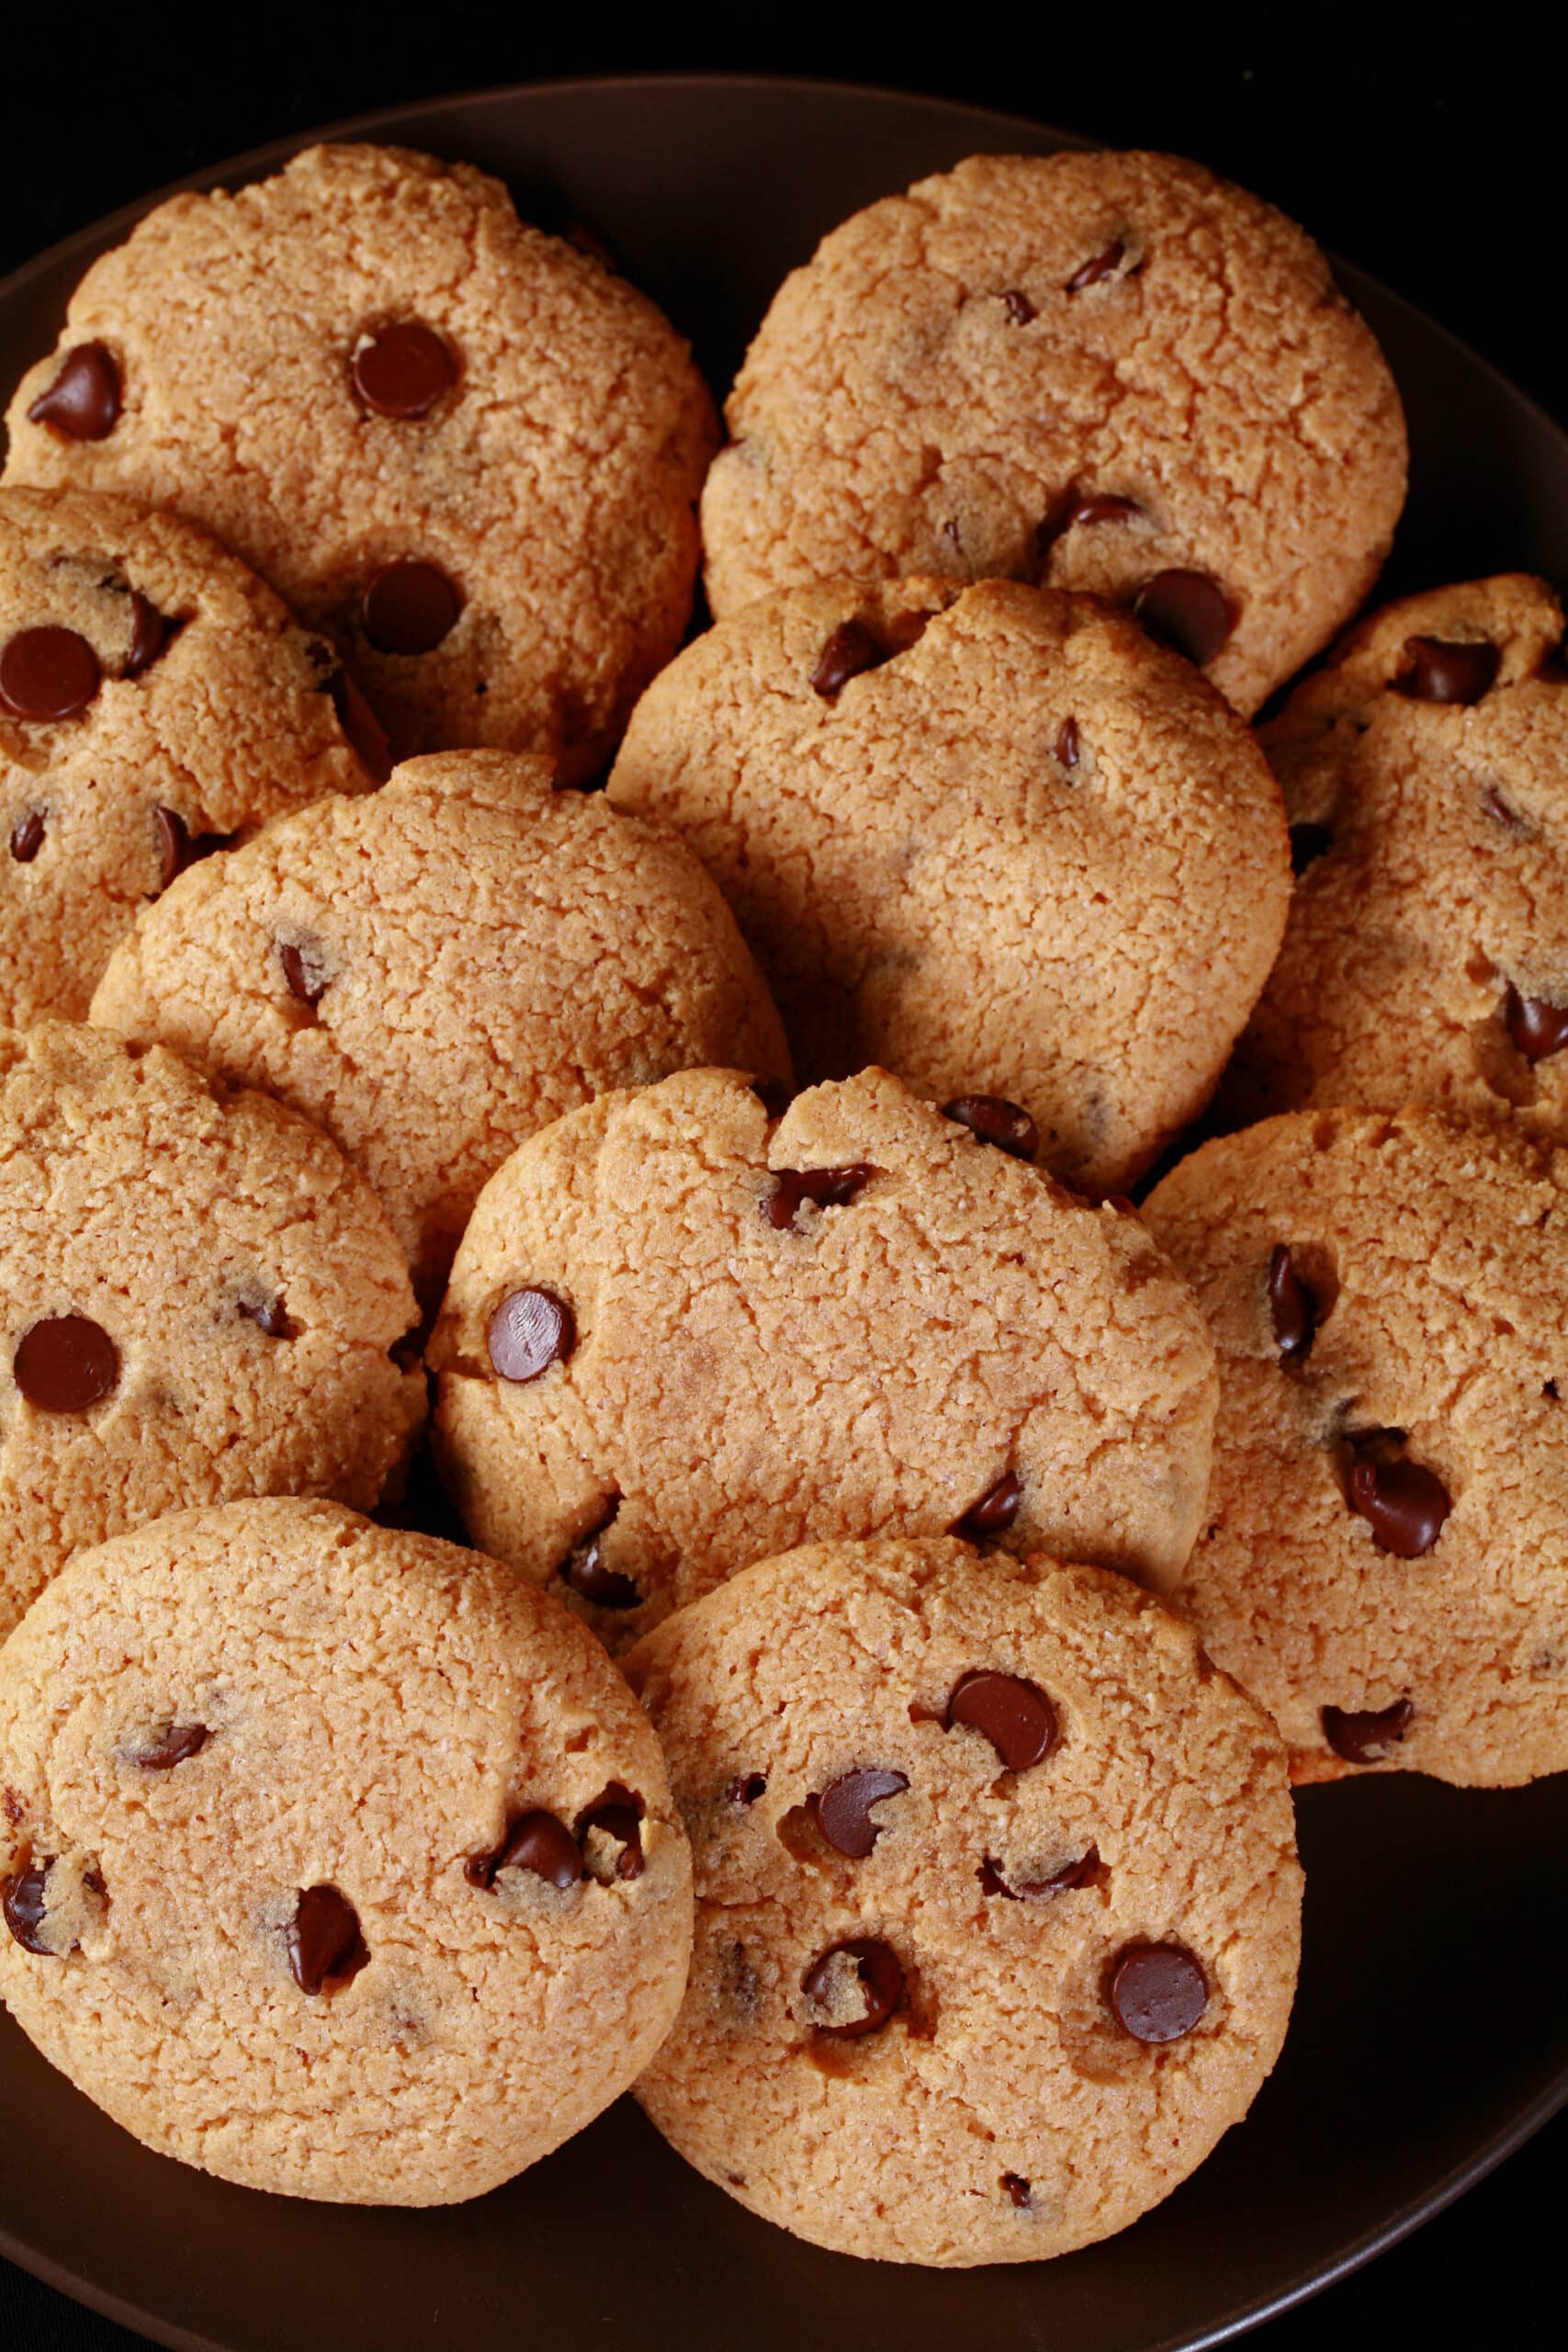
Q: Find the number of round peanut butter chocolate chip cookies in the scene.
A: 11